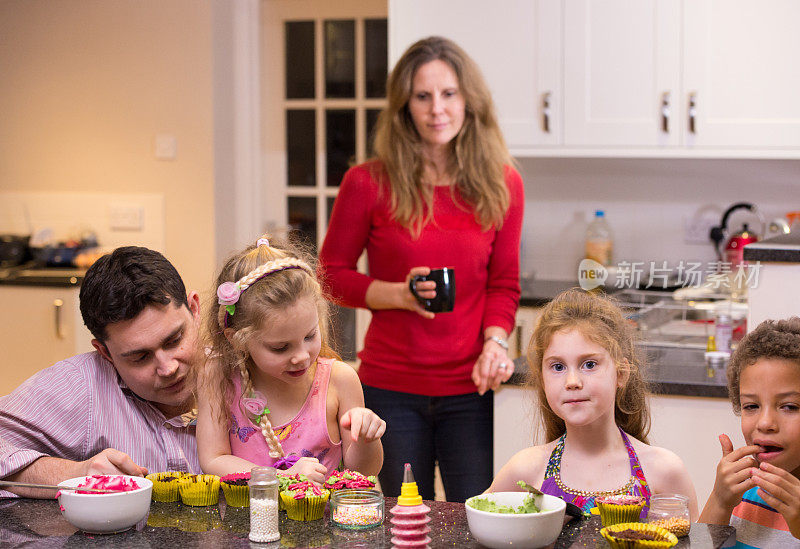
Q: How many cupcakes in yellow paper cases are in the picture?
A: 8